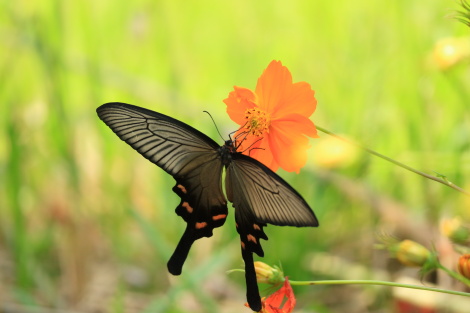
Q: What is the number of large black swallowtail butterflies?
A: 1